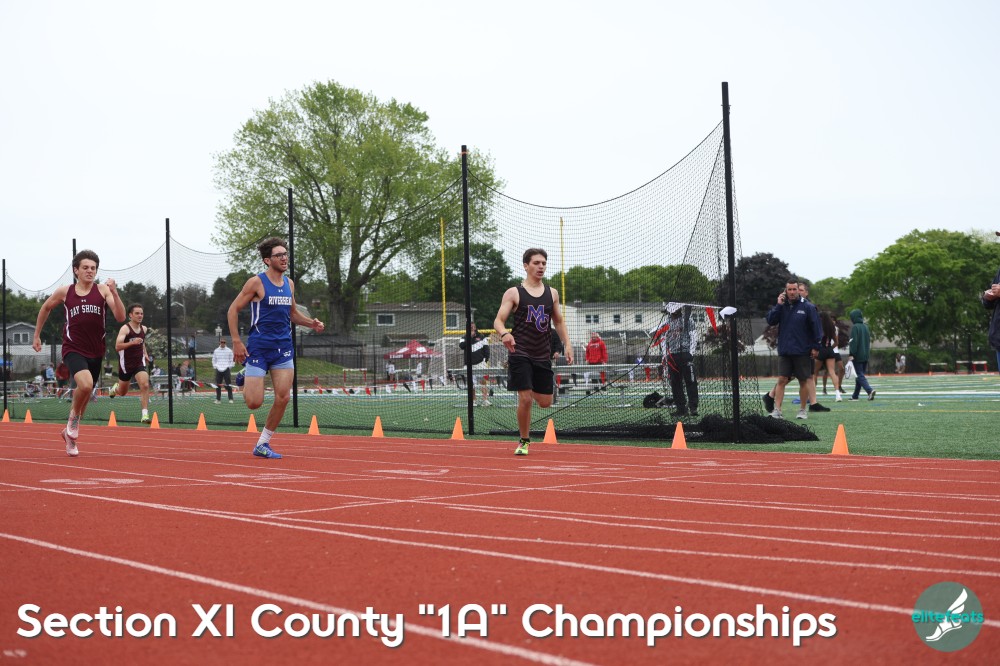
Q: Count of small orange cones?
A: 12